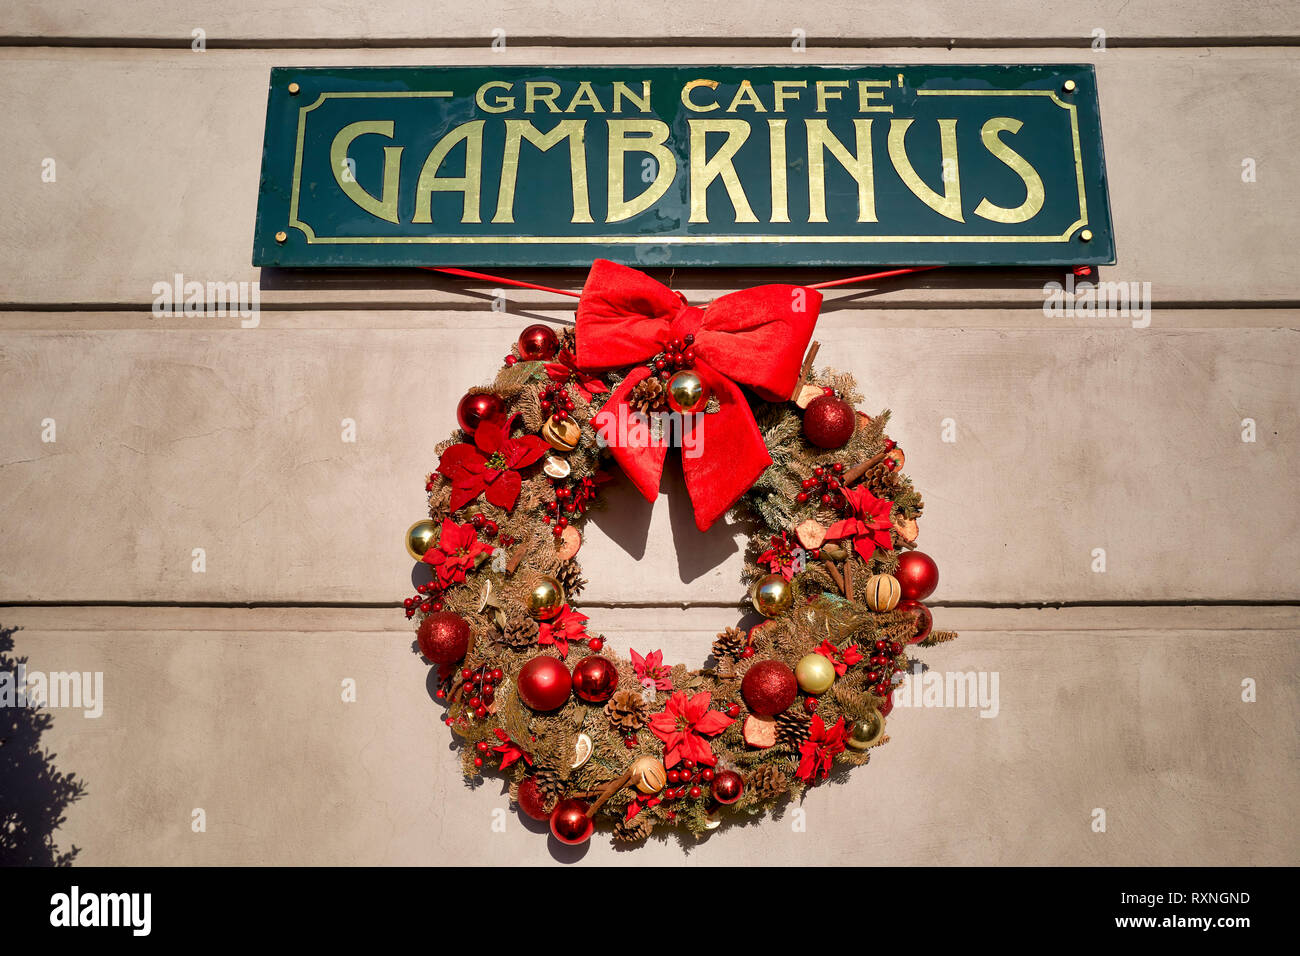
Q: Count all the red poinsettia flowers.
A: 13